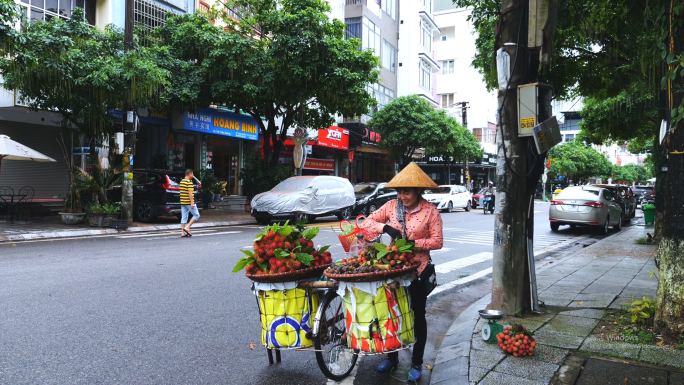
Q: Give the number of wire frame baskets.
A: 2